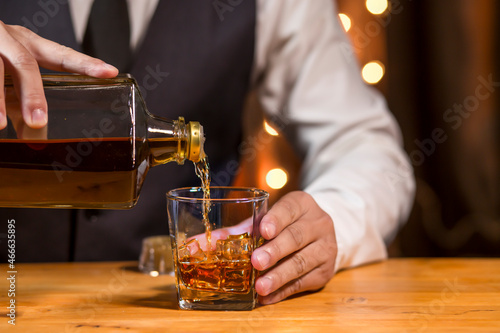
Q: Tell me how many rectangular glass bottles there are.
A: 1